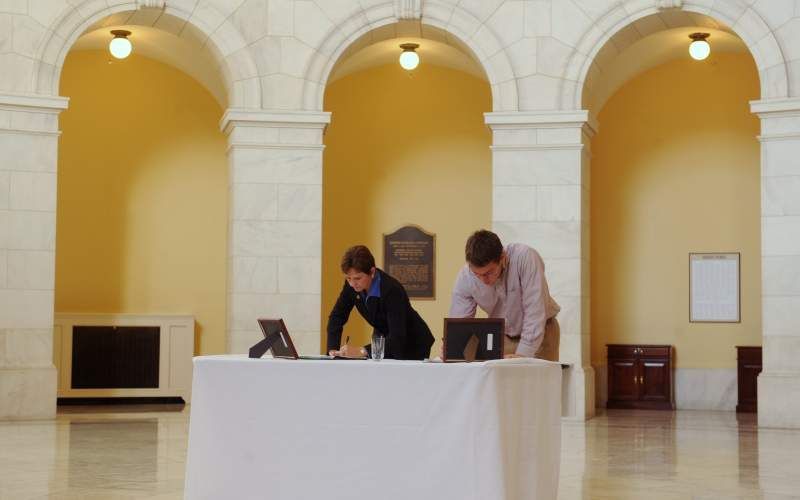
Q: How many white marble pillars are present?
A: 4